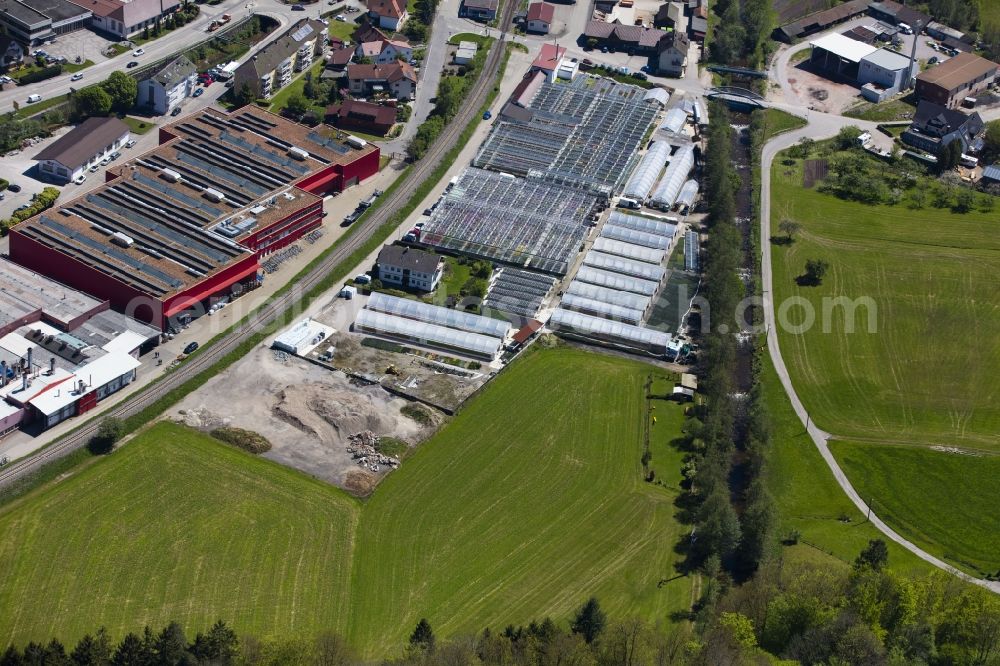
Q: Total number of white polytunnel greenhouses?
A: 13